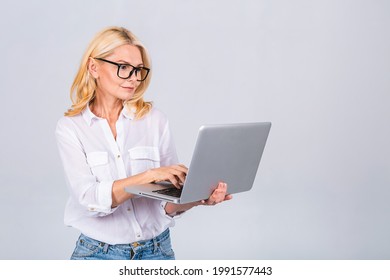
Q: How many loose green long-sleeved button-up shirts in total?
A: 0